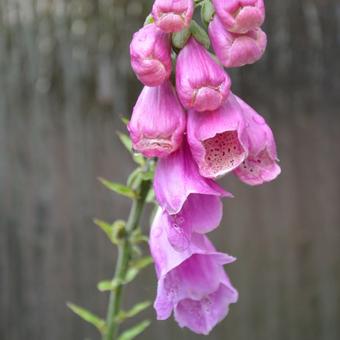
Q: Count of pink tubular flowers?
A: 11